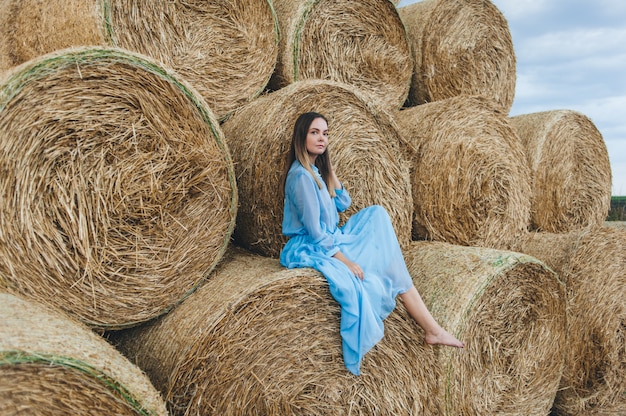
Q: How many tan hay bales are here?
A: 11